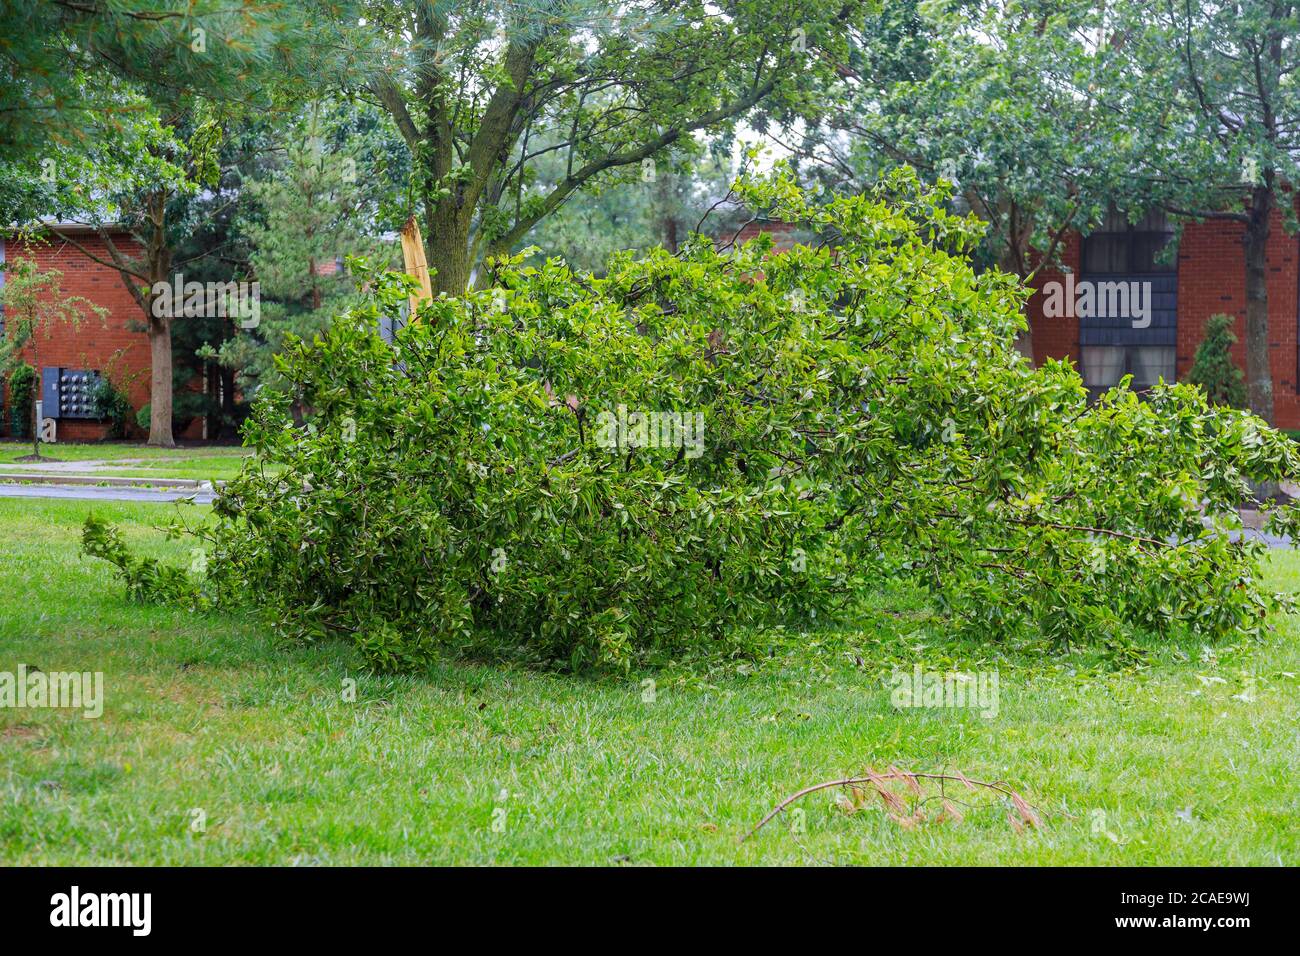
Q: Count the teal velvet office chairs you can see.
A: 0